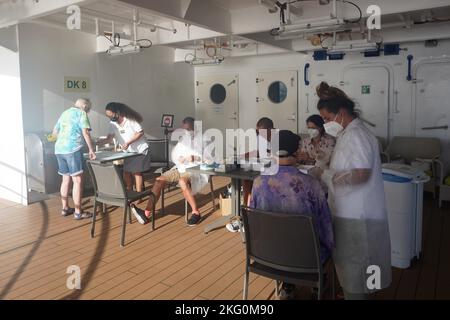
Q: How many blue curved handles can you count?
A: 2